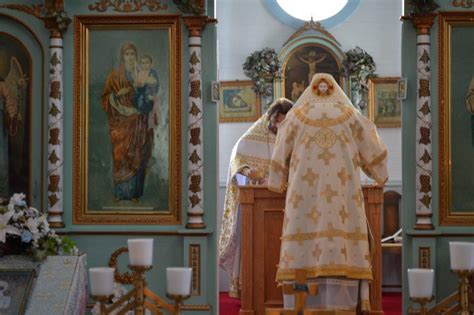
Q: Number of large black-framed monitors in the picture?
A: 0